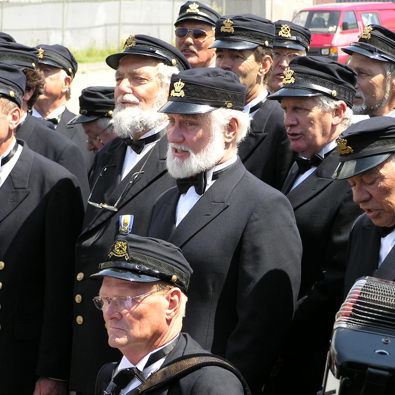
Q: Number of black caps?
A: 14